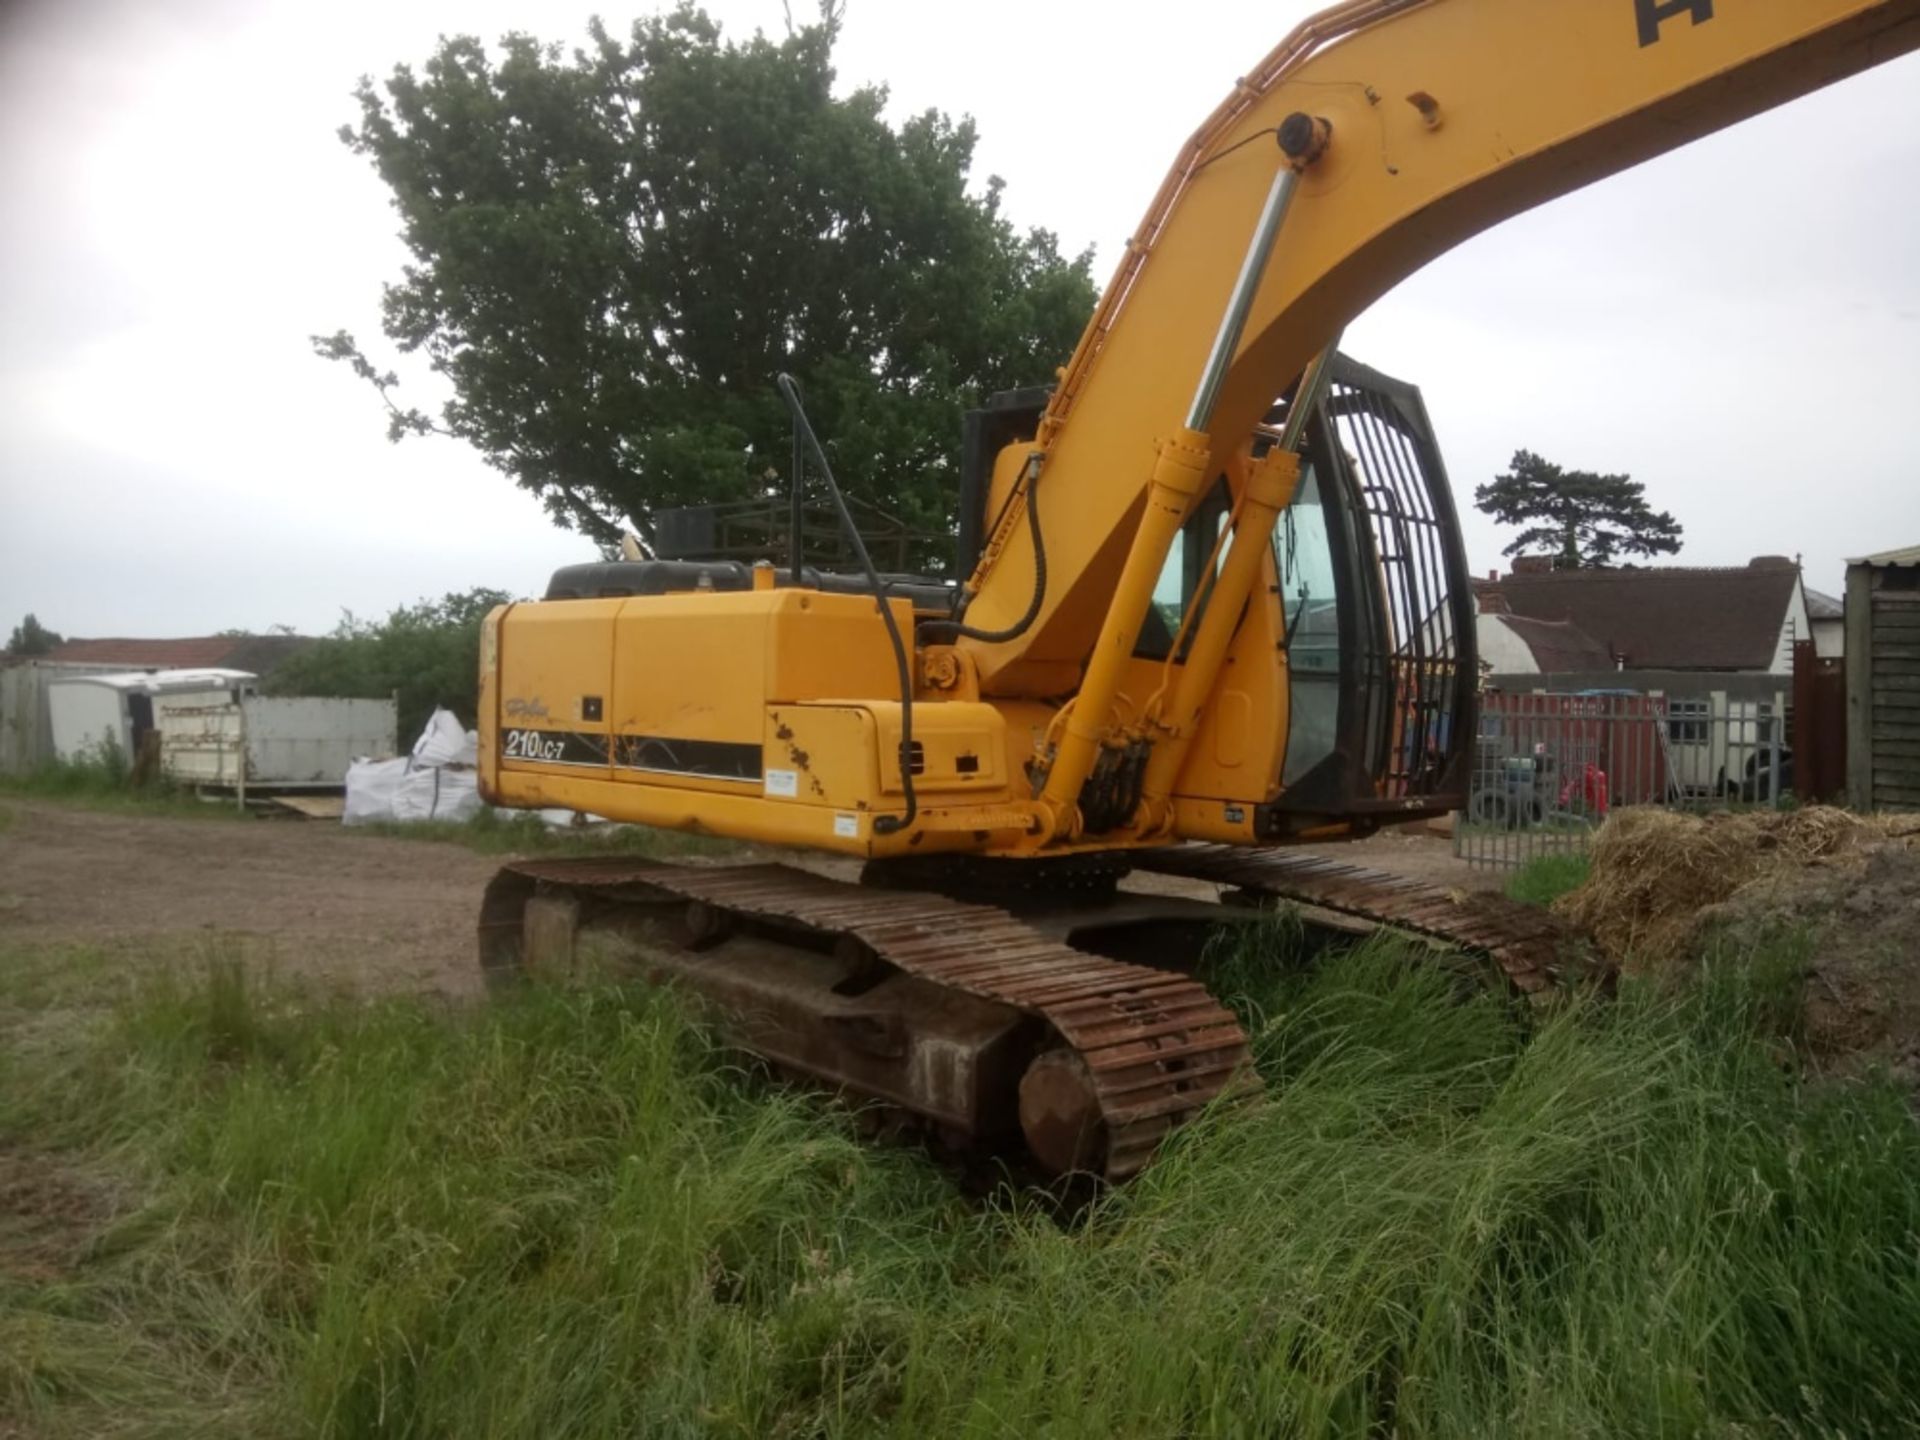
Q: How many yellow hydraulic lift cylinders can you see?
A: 2